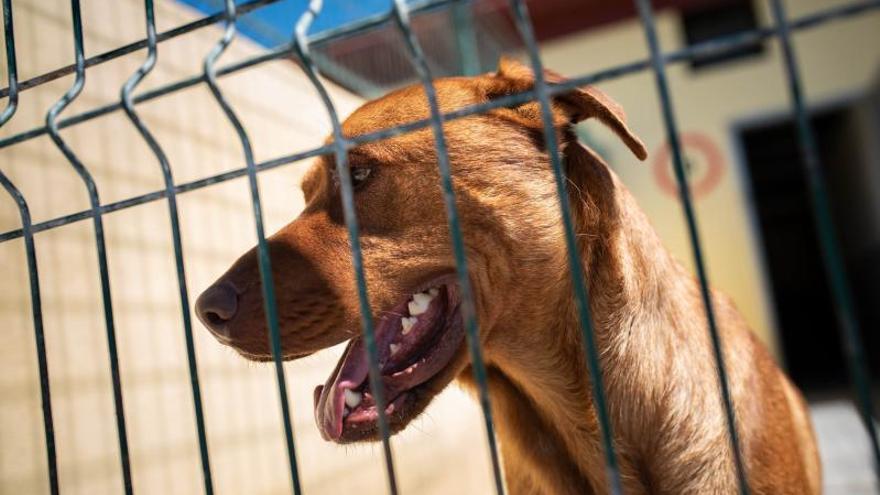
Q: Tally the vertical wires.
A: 9